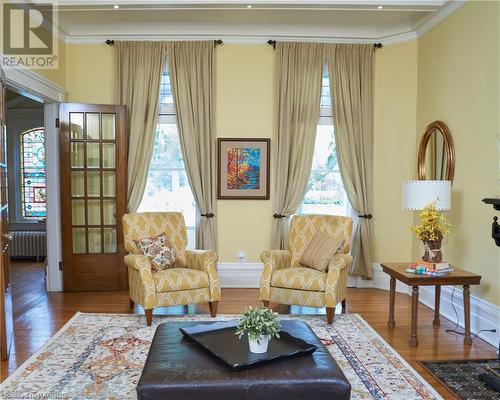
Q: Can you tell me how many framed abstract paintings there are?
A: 1